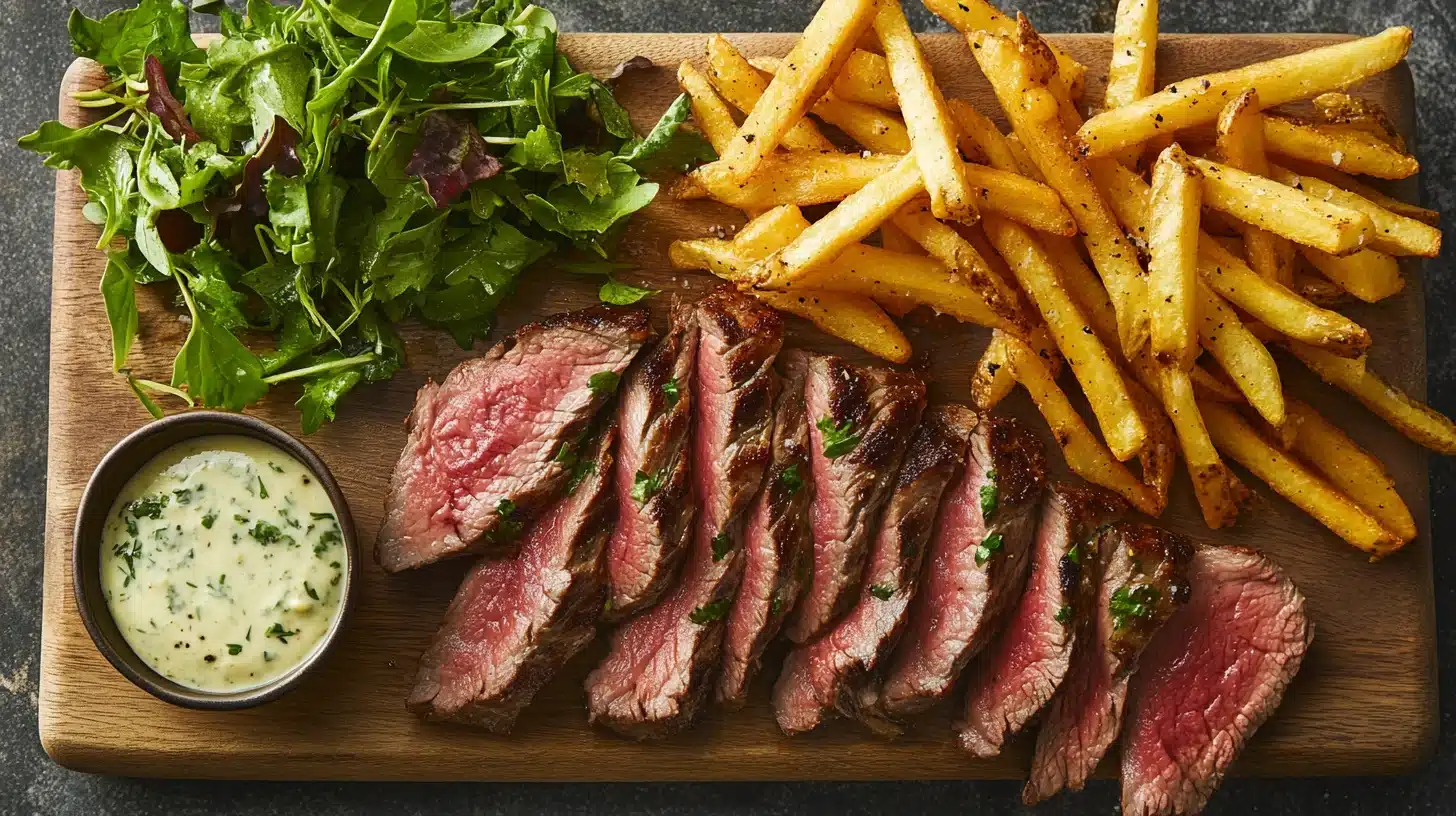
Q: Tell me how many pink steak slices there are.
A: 11